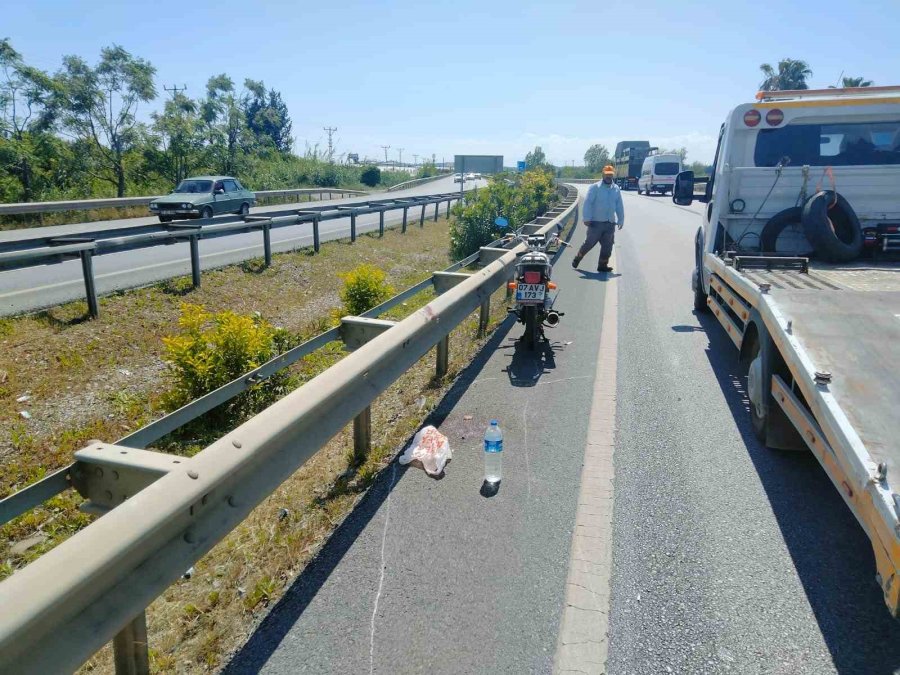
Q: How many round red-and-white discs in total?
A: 2